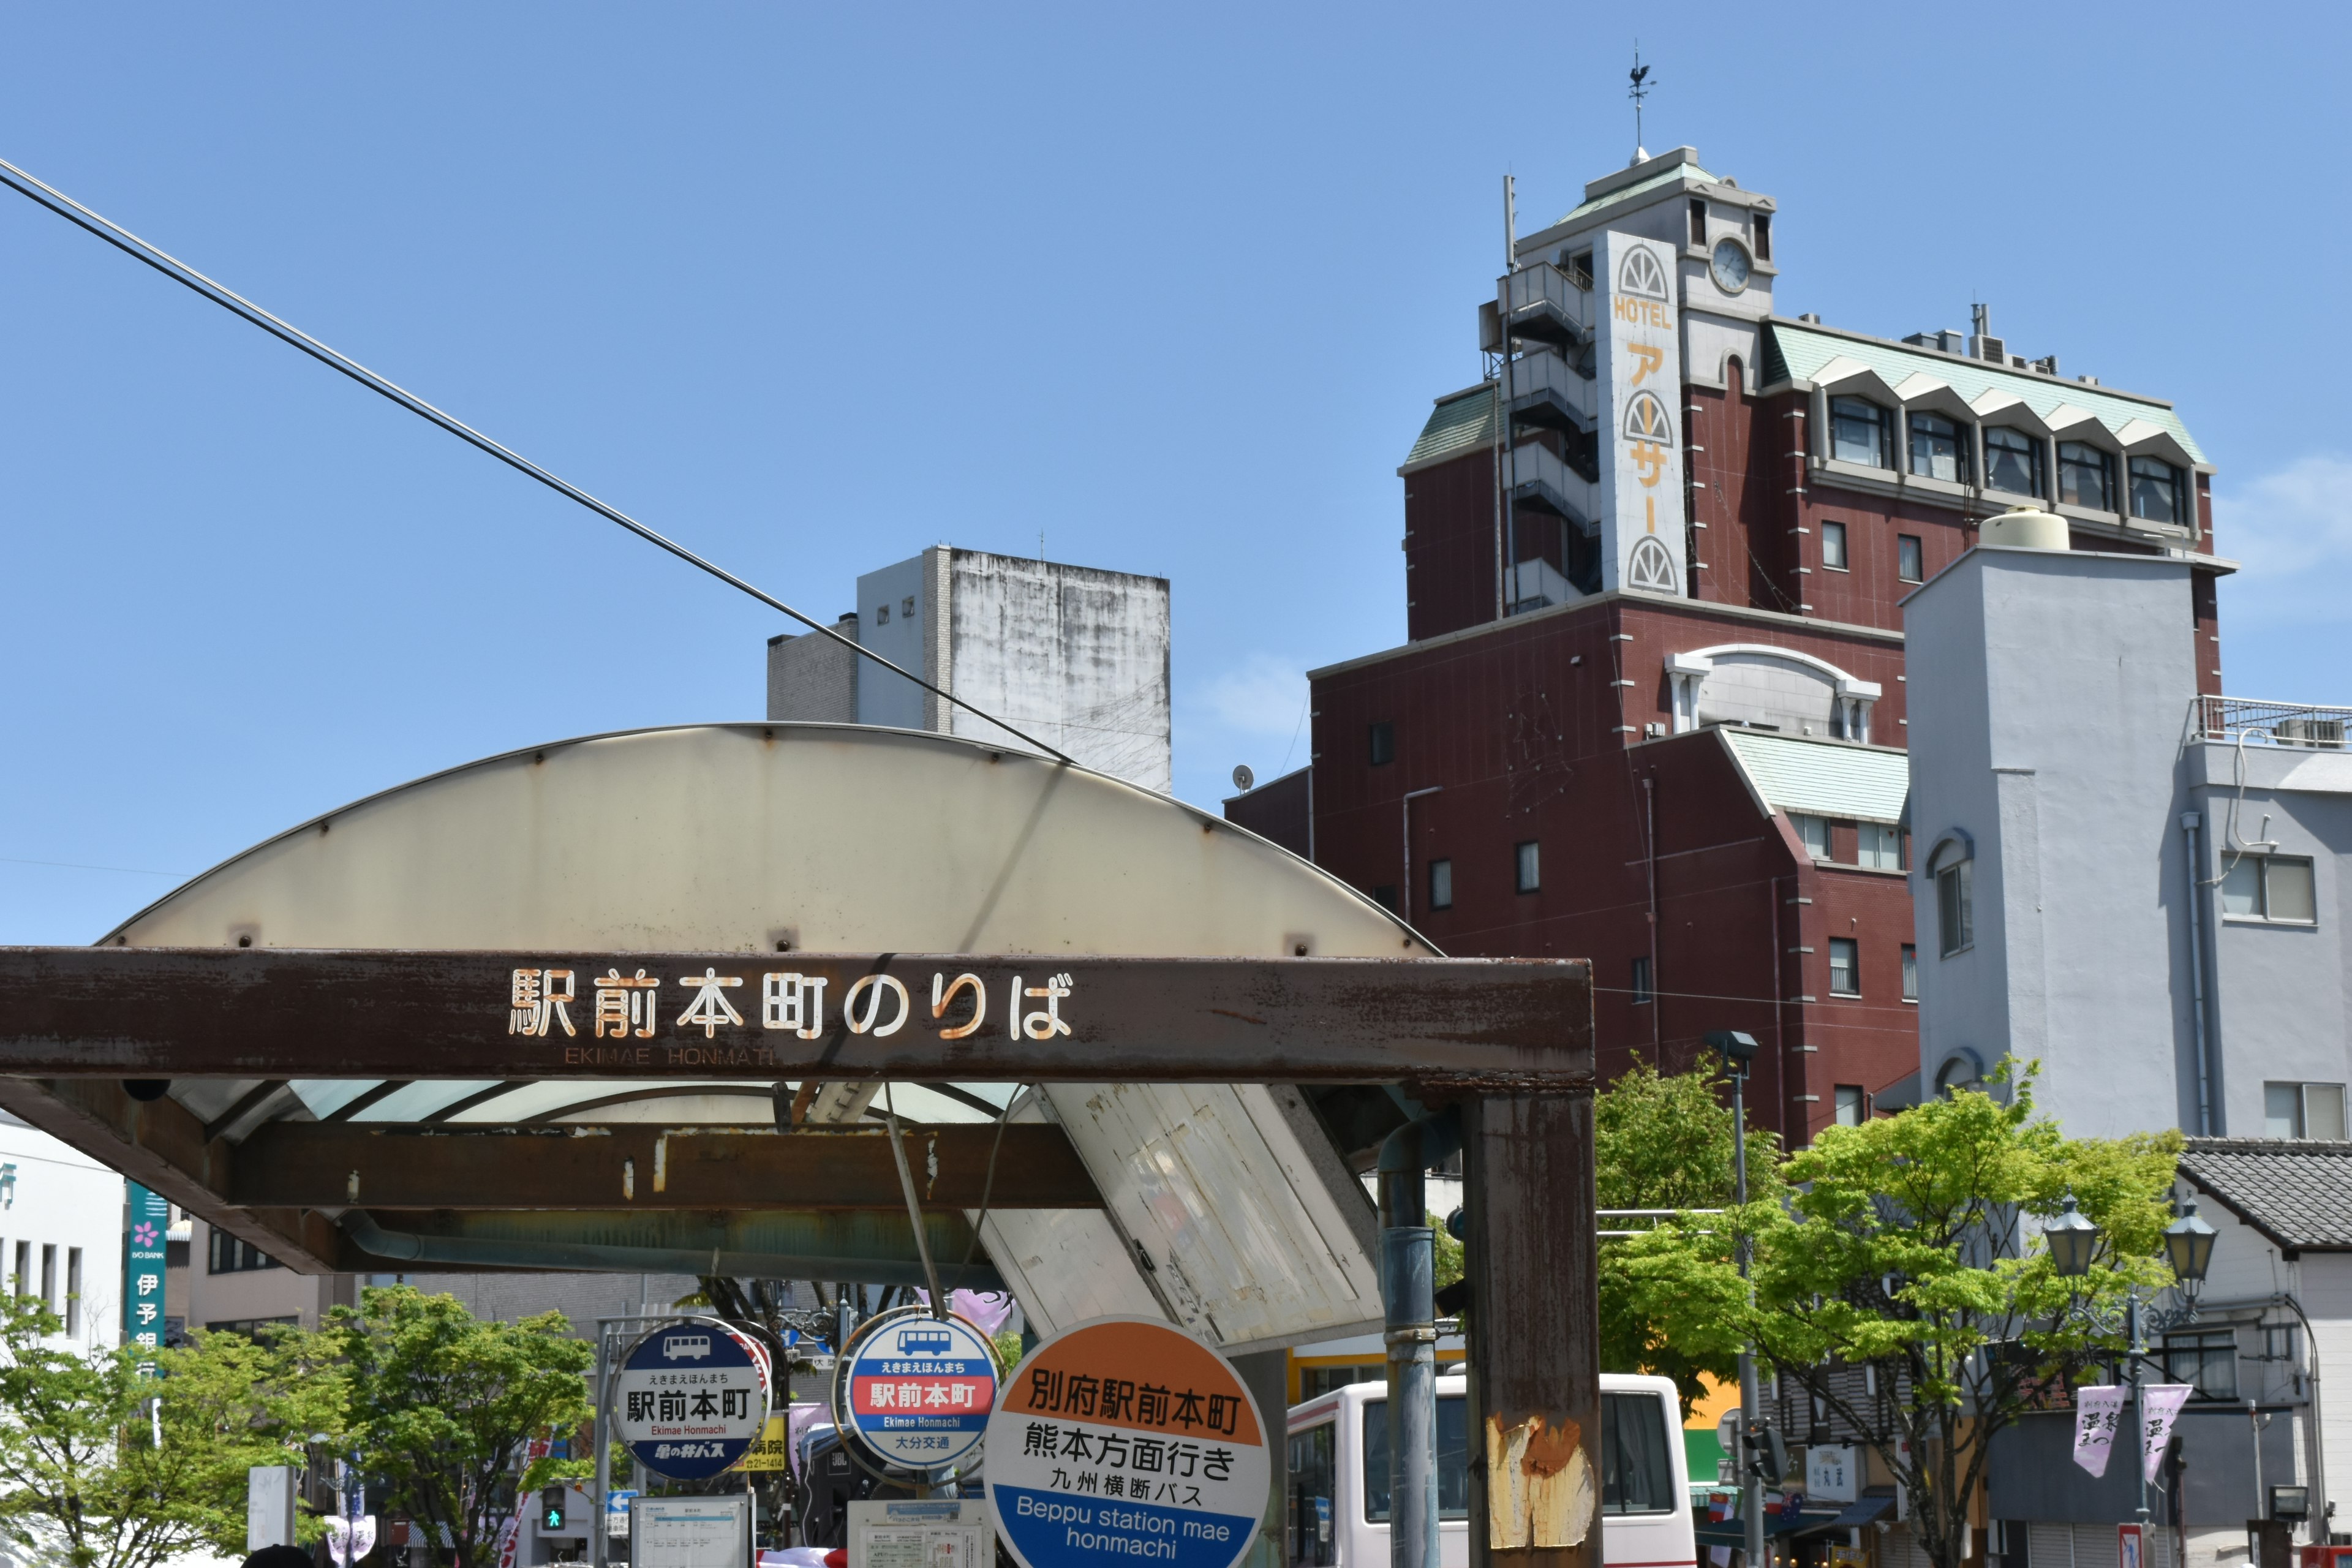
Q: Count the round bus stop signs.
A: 3